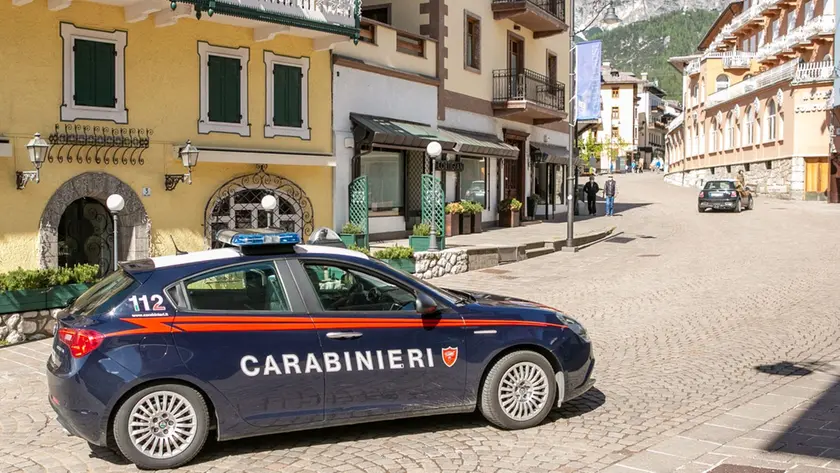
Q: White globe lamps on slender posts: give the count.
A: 3